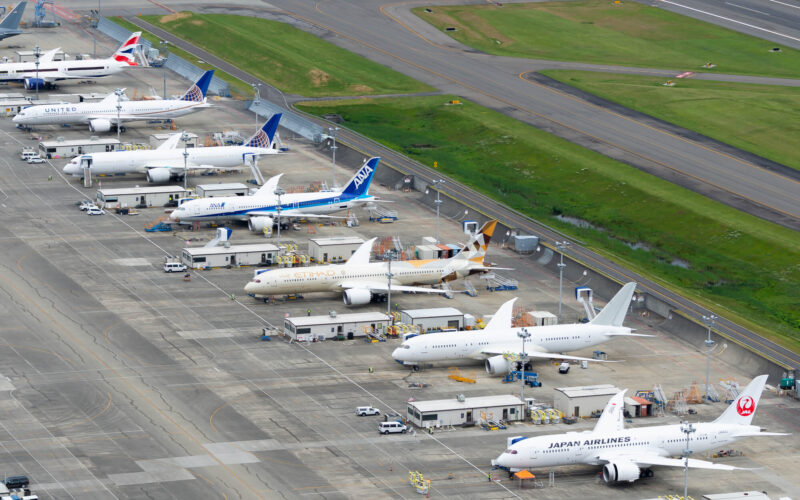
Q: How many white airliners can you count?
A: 7